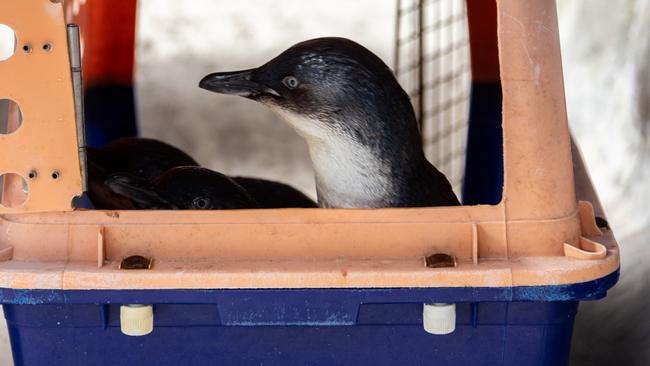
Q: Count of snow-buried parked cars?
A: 0